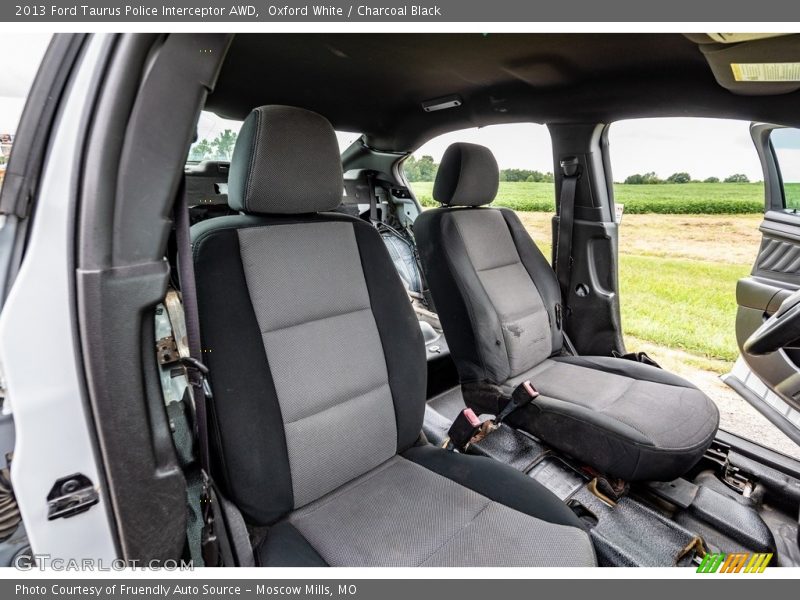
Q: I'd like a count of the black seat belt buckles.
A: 2